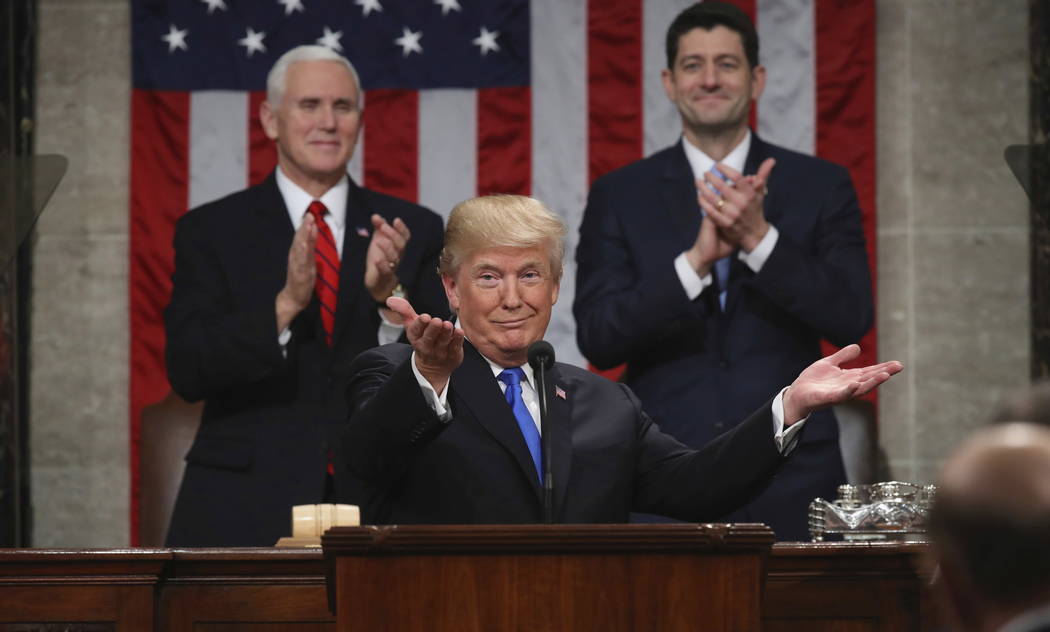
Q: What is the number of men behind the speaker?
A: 2